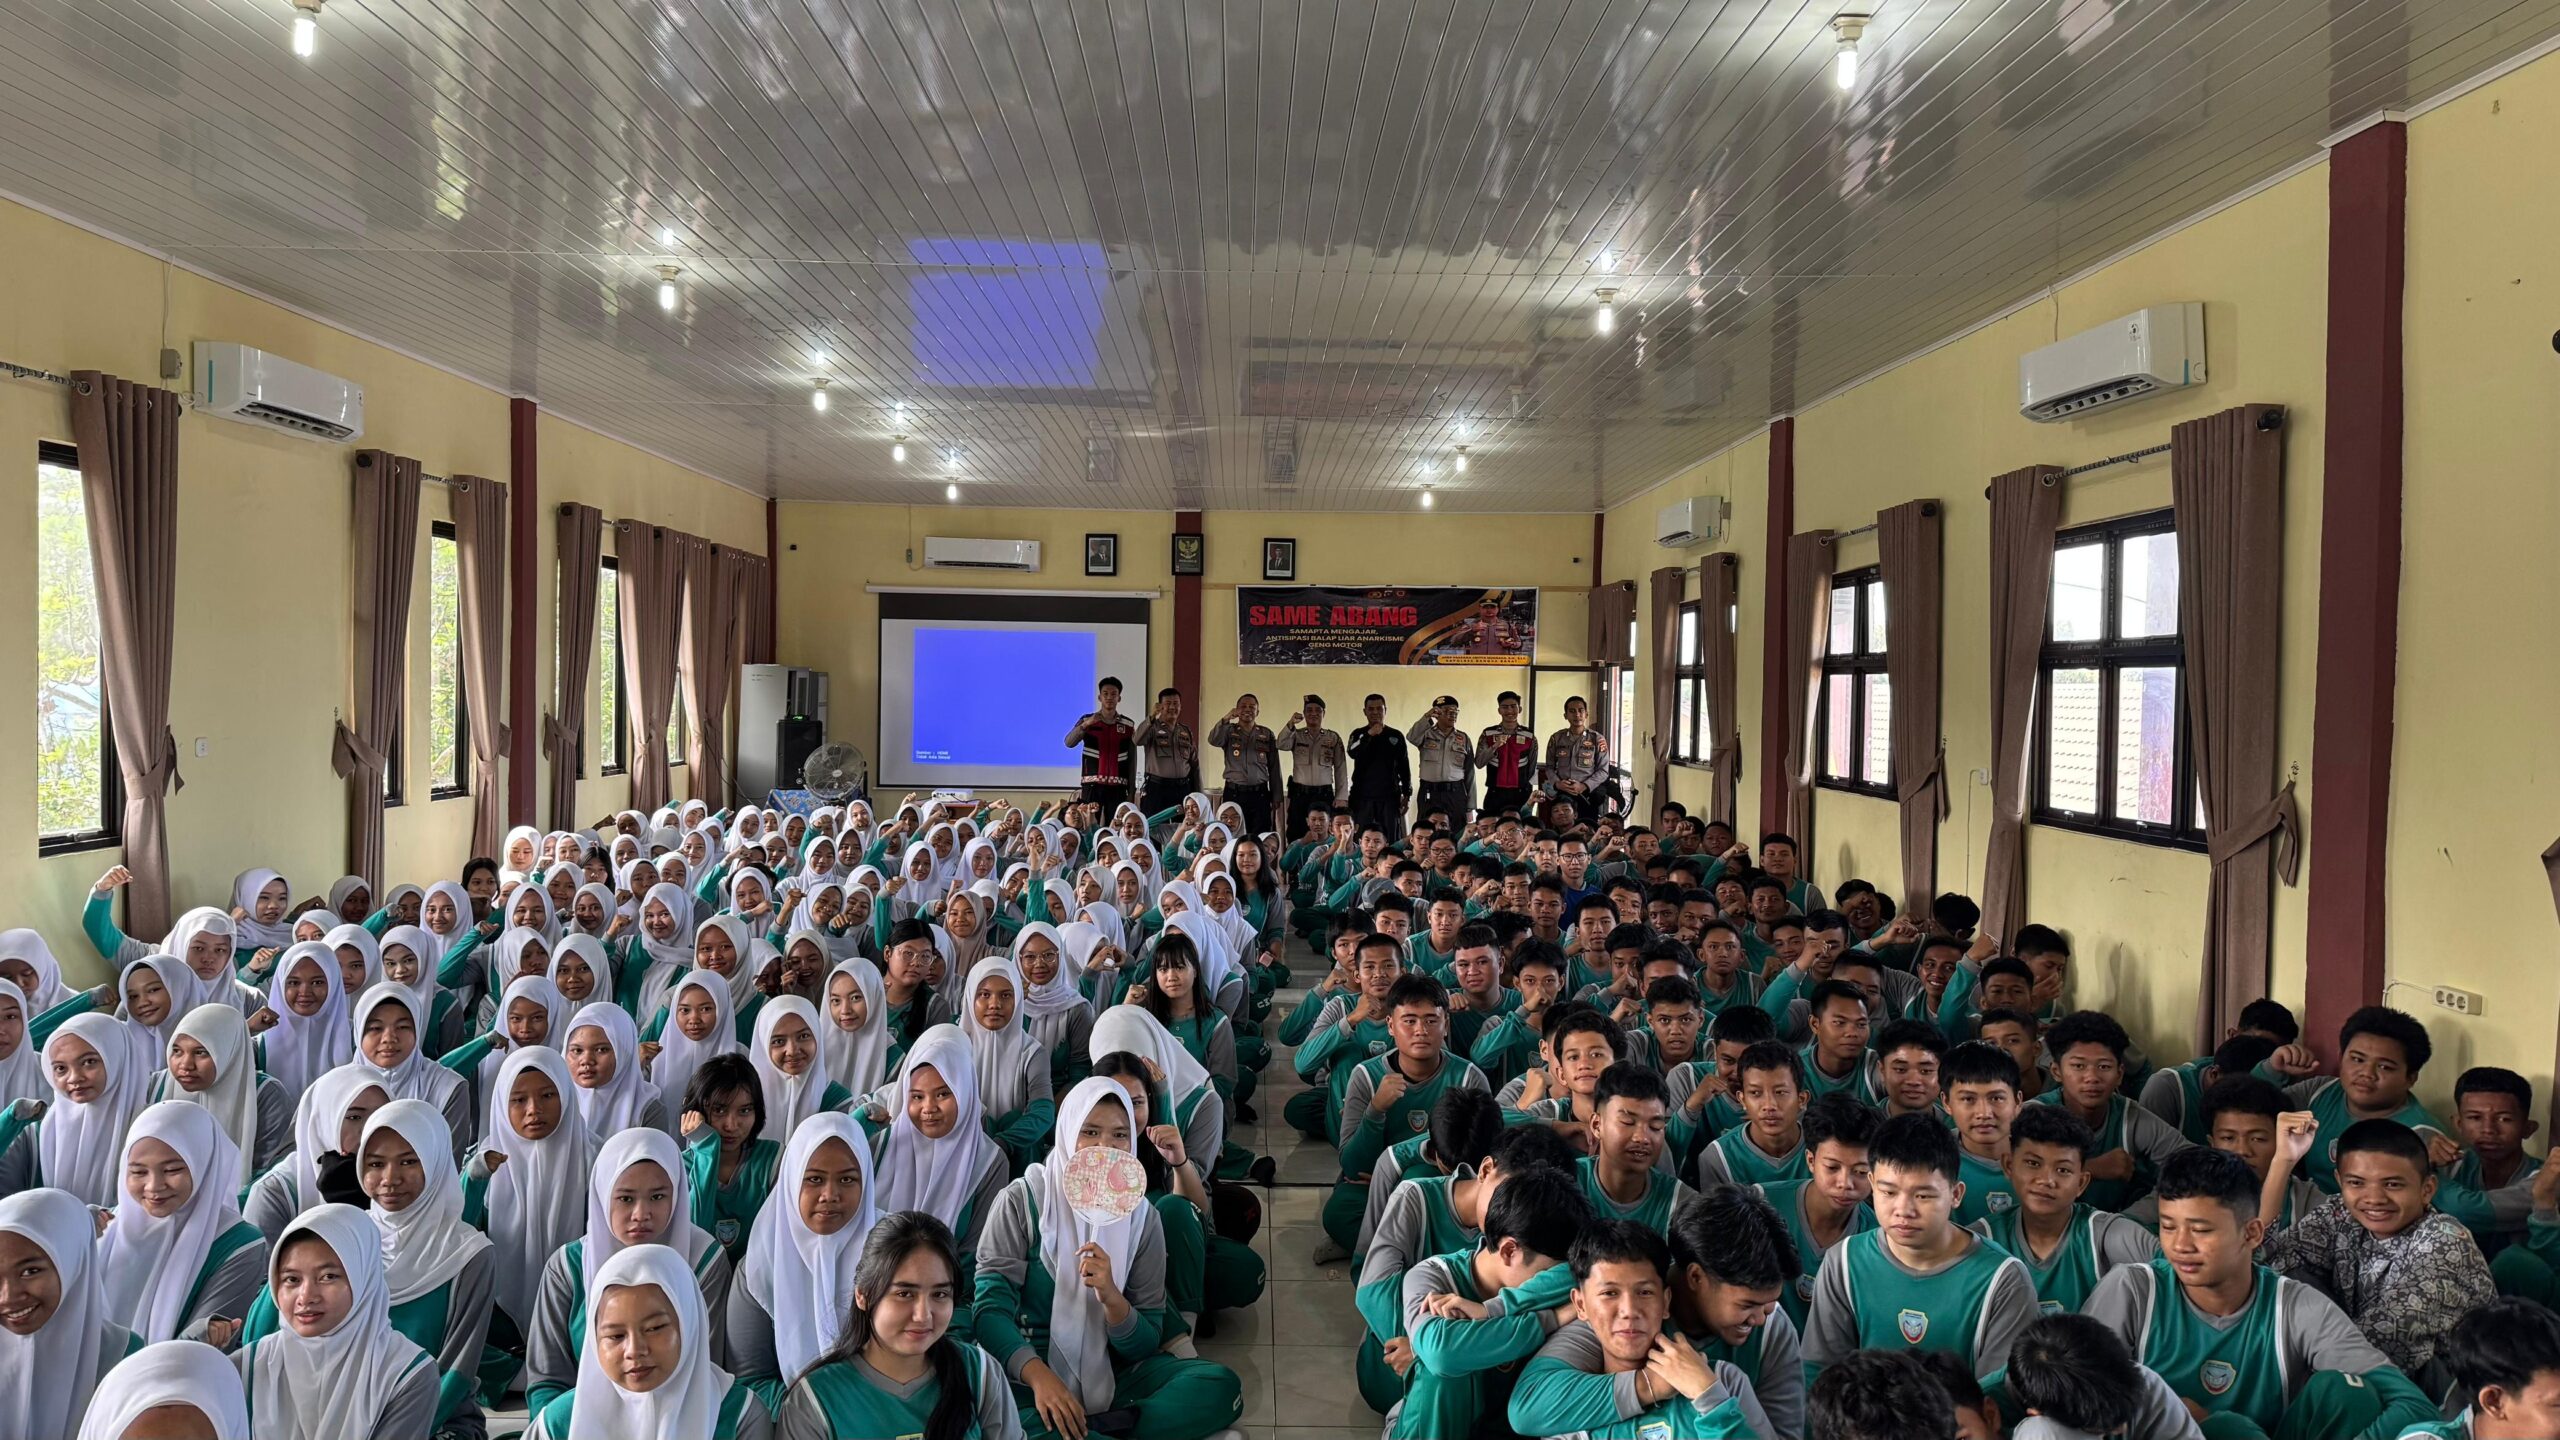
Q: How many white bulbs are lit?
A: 9